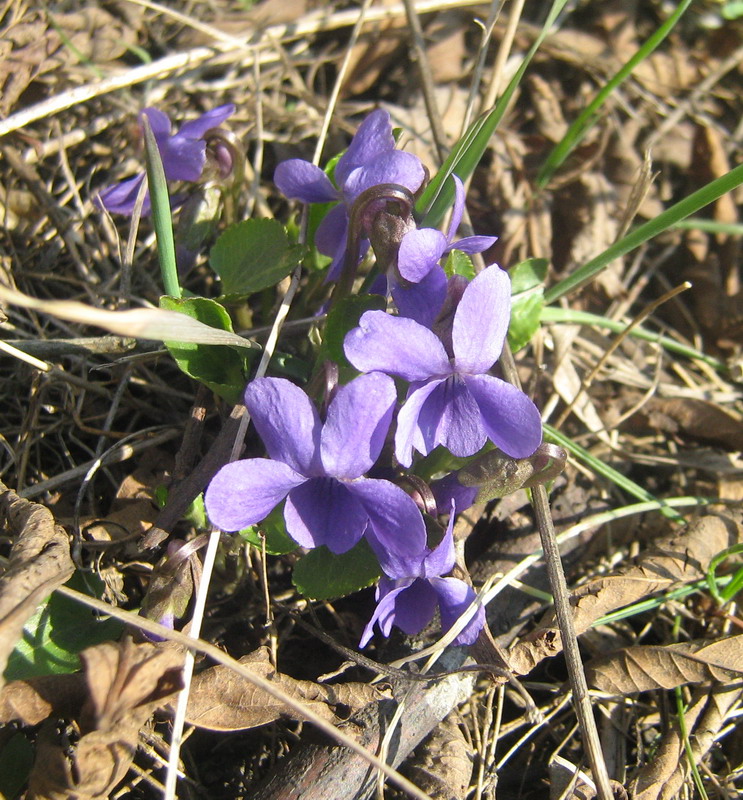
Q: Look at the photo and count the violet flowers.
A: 6